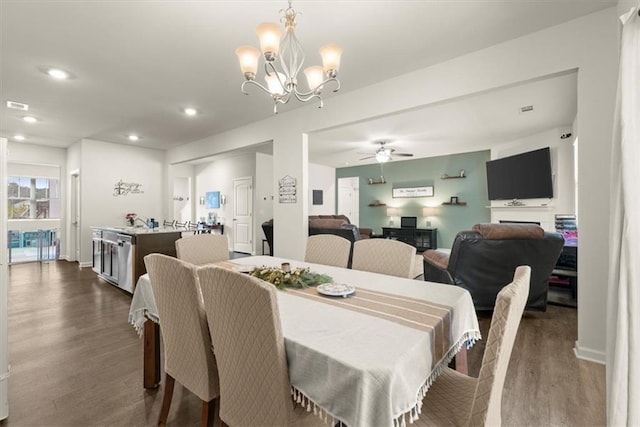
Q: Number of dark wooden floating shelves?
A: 4